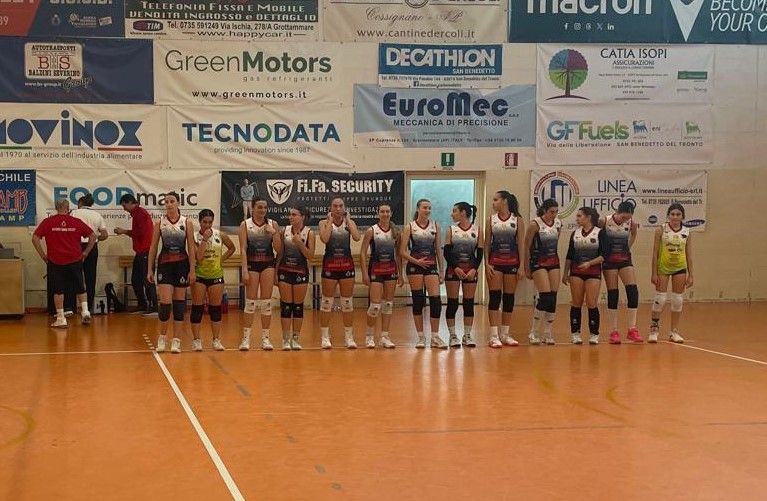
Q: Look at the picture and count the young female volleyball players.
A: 13